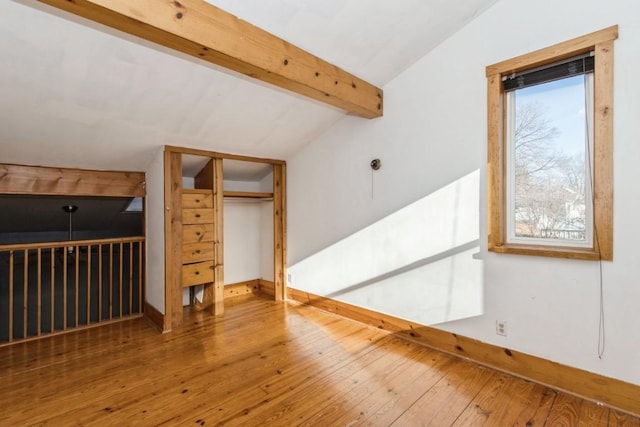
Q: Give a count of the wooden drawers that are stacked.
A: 5